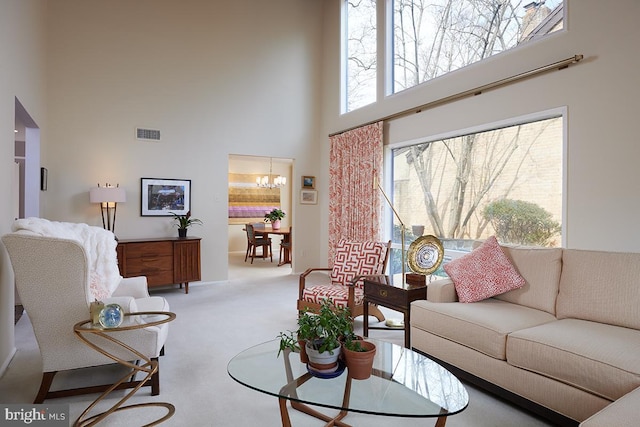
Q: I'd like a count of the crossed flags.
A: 0